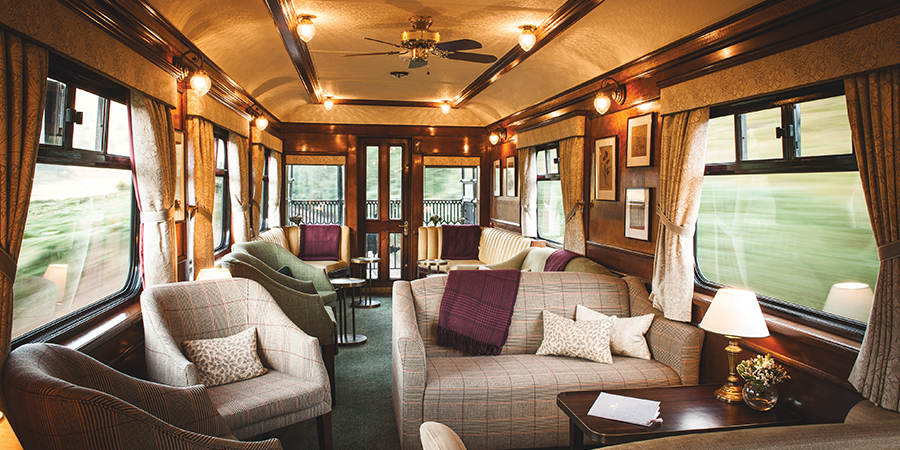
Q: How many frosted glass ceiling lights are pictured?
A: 4